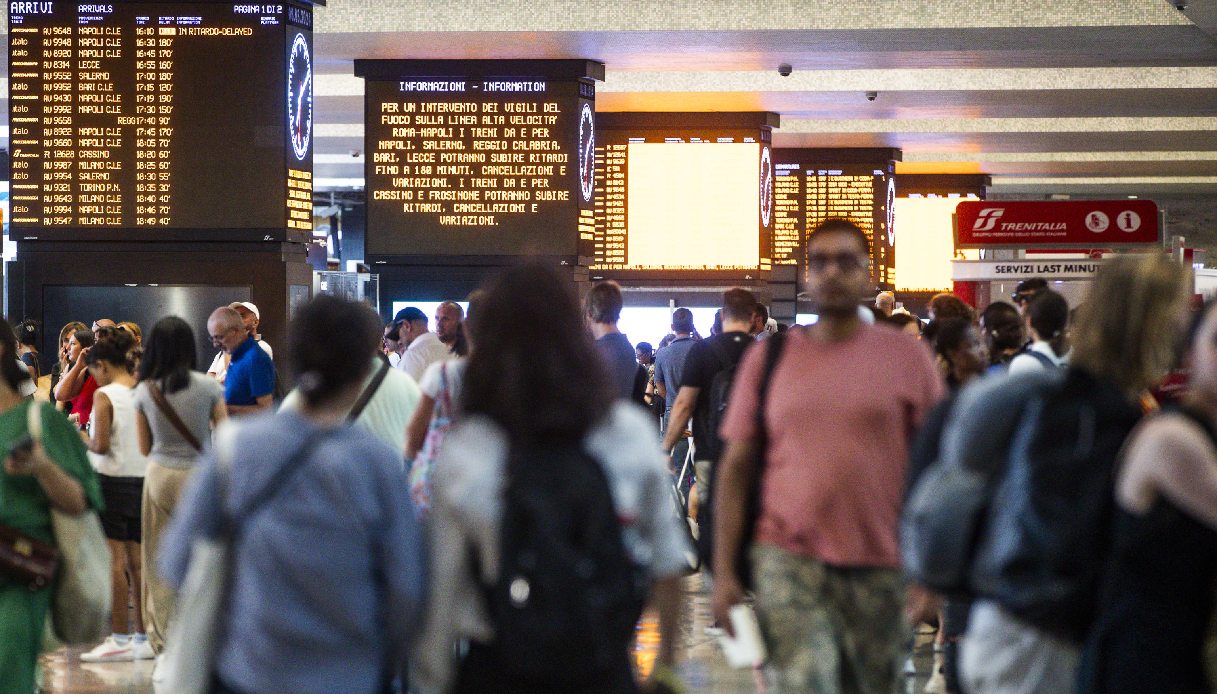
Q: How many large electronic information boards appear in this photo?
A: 5